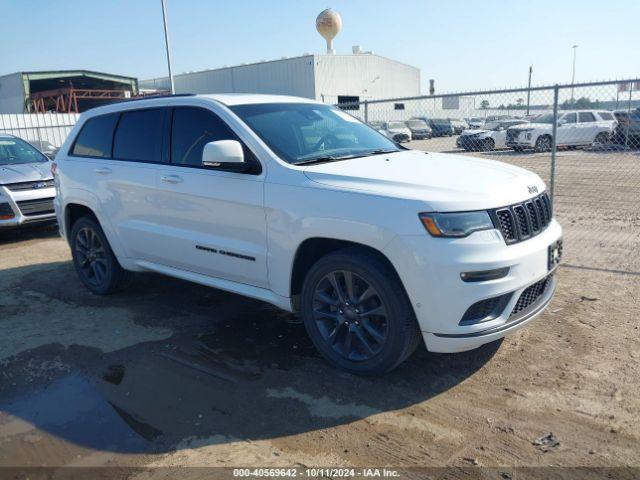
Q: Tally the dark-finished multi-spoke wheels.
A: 2